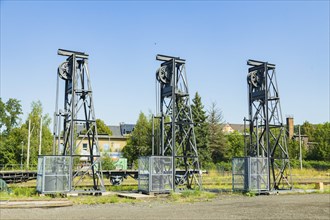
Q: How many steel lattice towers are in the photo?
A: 3